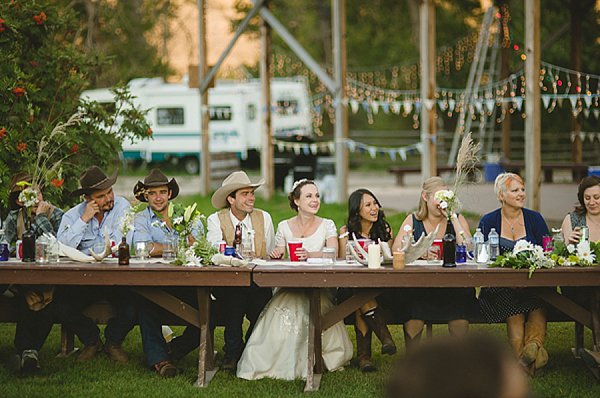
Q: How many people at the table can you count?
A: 9